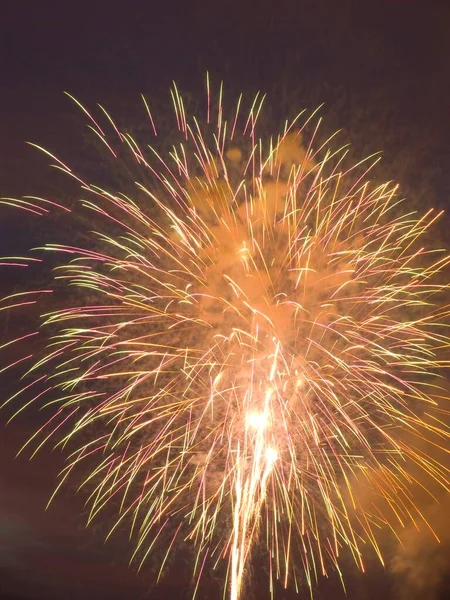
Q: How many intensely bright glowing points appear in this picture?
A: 2